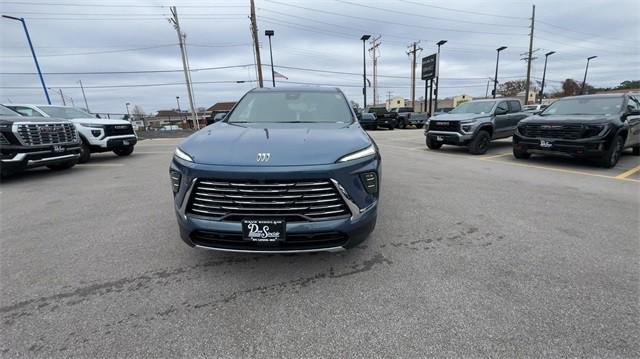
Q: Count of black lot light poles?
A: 6